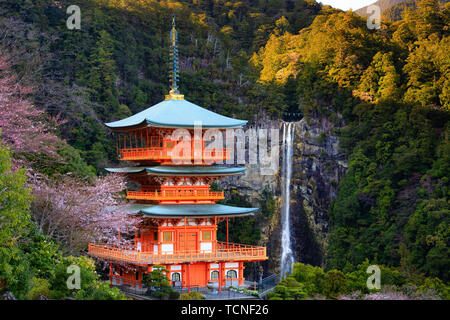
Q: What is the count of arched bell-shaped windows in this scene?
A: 3